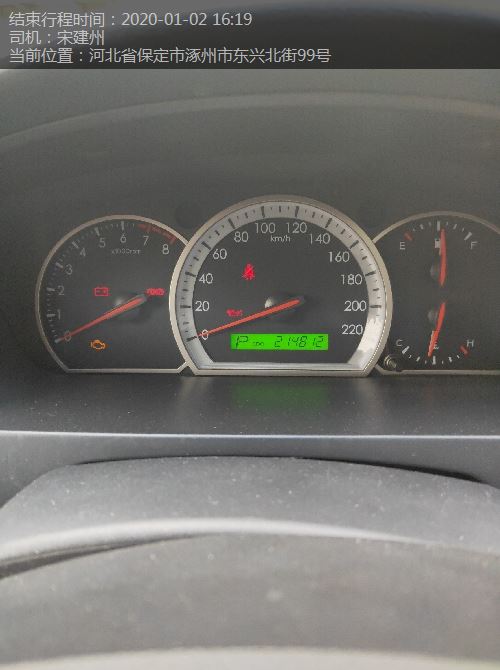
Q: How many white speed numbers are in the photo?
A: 12